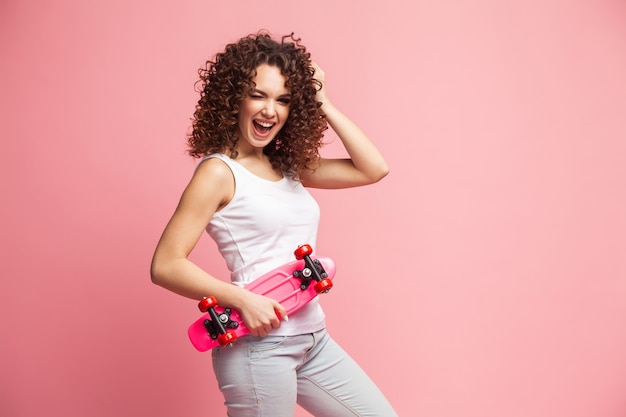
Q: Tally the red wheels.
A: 4